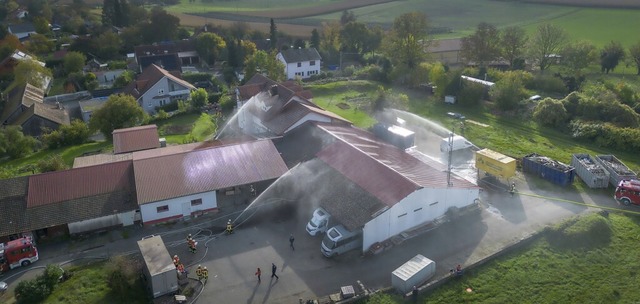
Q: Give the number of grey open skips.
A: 2